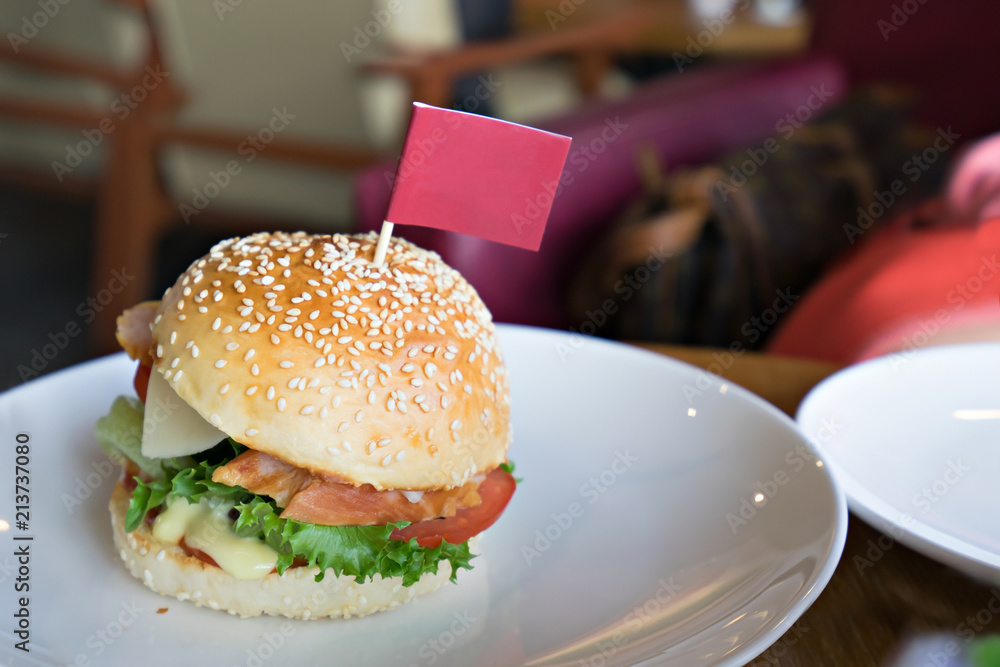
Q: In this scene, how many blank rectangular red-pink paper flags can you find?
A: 1